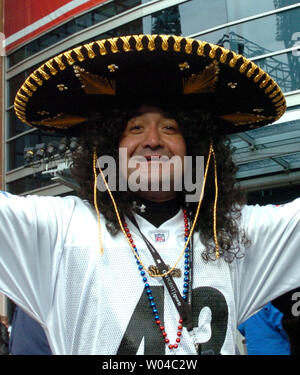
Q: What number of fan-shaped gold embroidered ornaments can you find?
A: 4